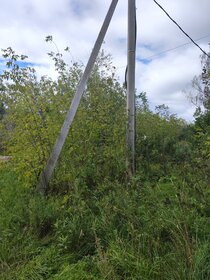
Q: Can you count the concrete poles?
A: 2